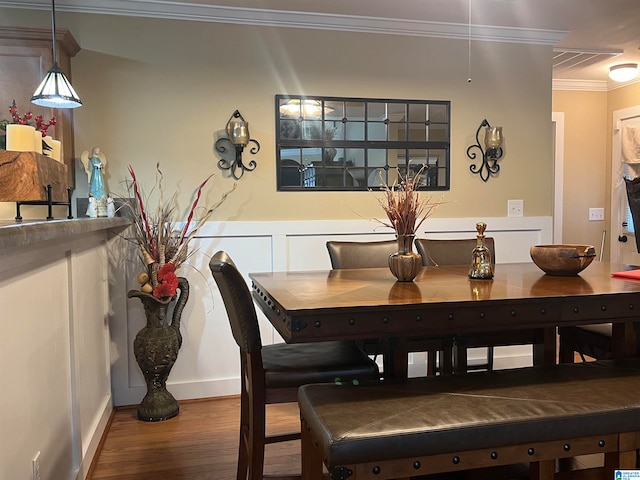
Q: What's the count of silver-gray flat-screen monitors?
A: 0